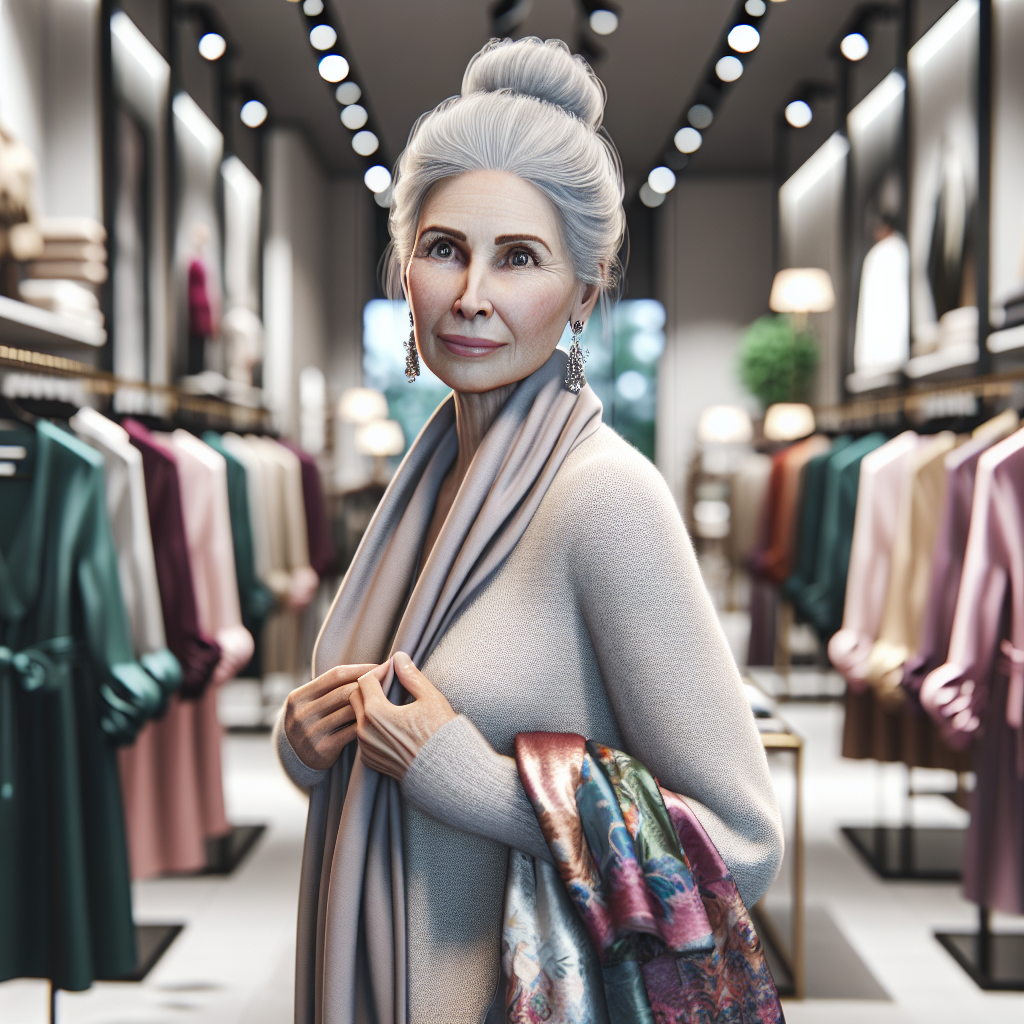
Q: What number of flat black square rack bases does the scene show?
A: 4